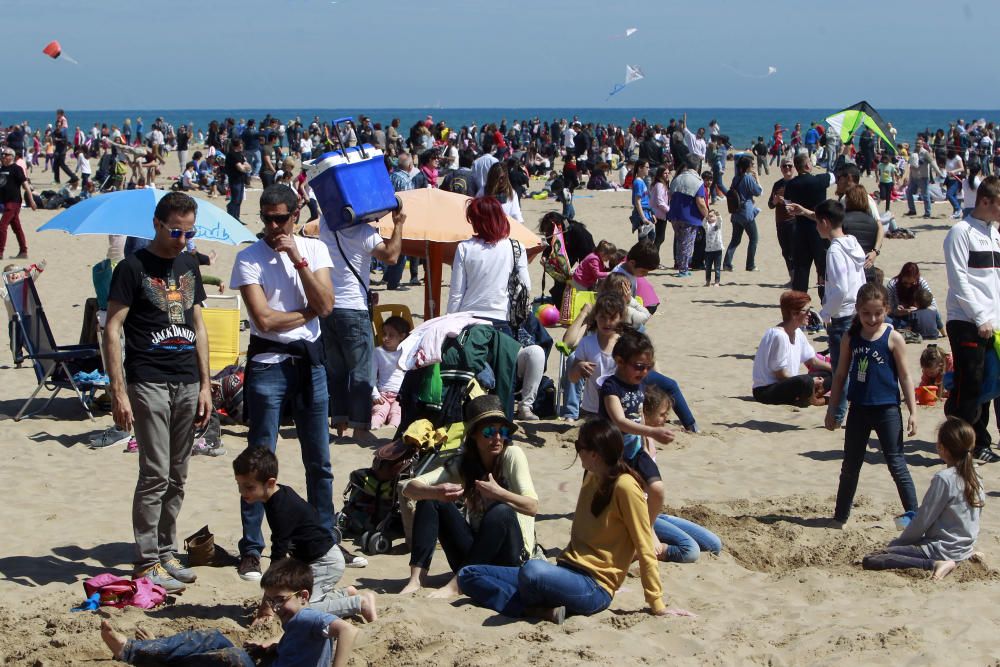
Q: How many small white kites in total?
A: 3